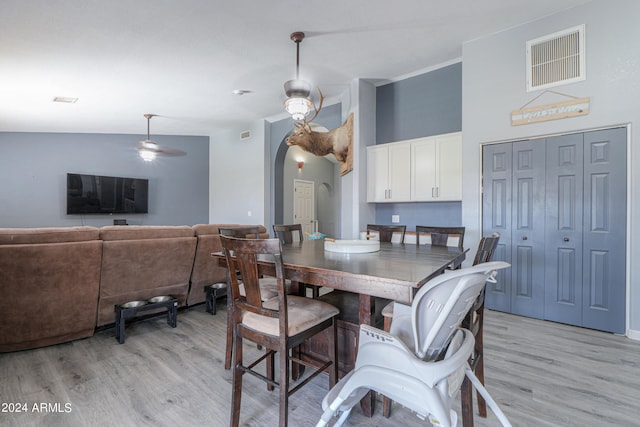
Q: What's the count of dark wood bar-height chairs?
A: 6